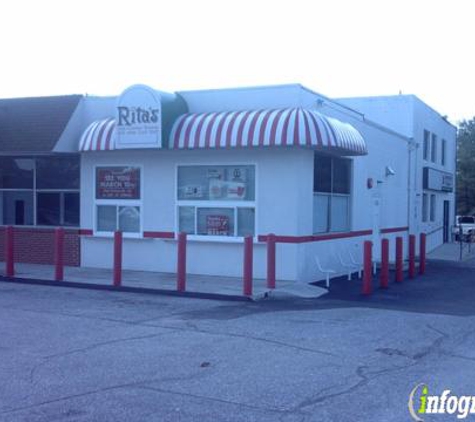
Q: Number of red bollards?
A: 11